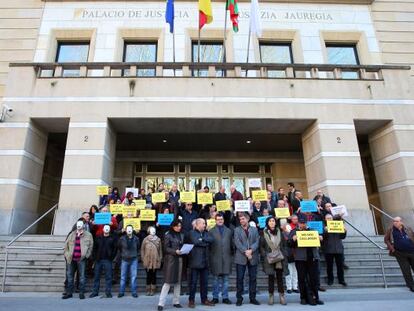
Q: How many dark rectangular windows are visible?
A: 5